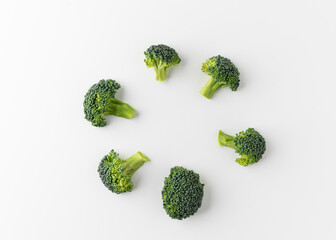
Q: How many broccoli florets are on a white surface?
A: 6